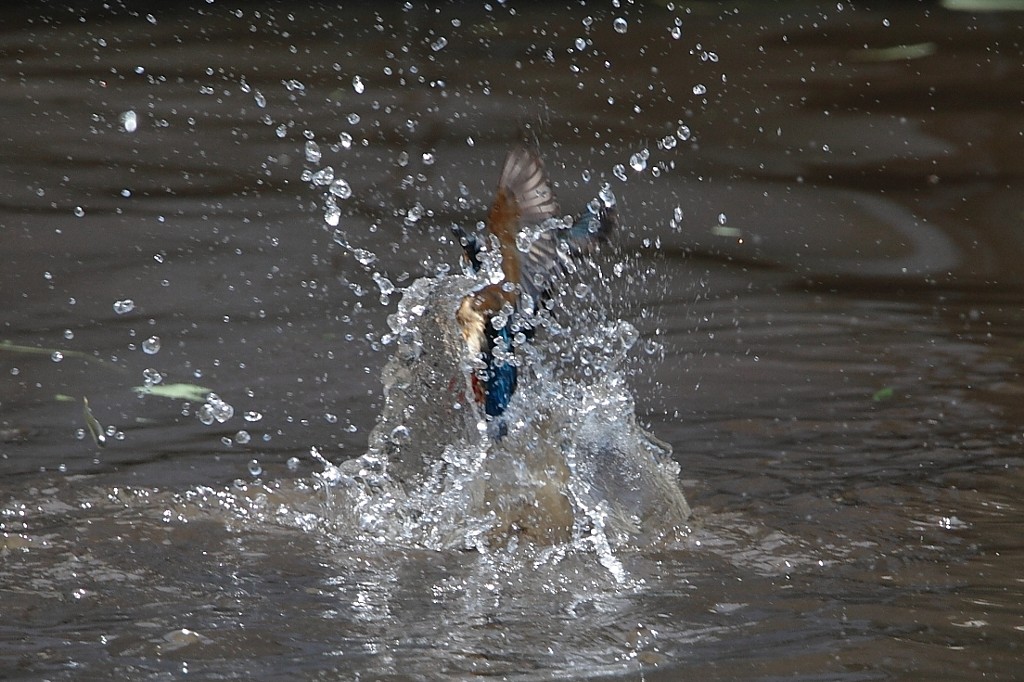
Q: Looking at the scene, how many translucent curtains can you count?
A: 0